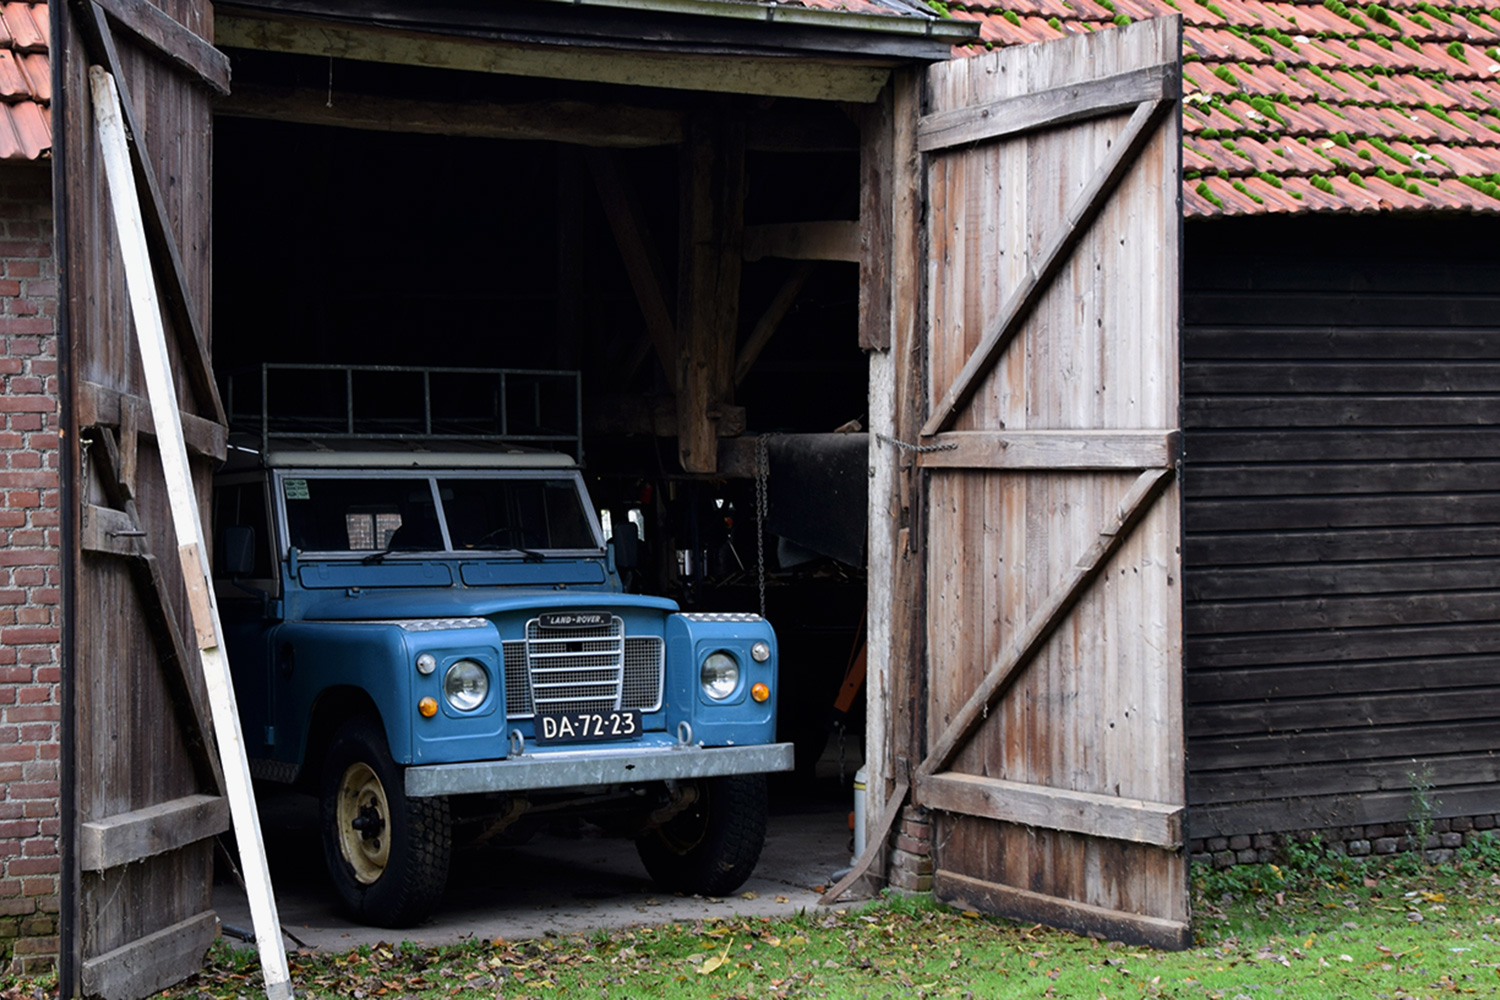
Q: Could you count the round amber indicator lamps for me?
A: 2